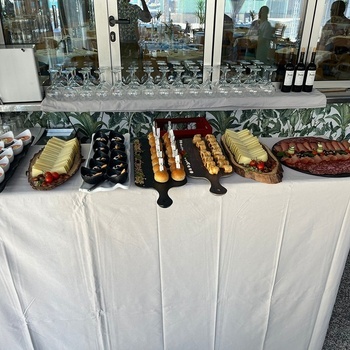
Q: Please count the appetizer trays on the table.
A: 7